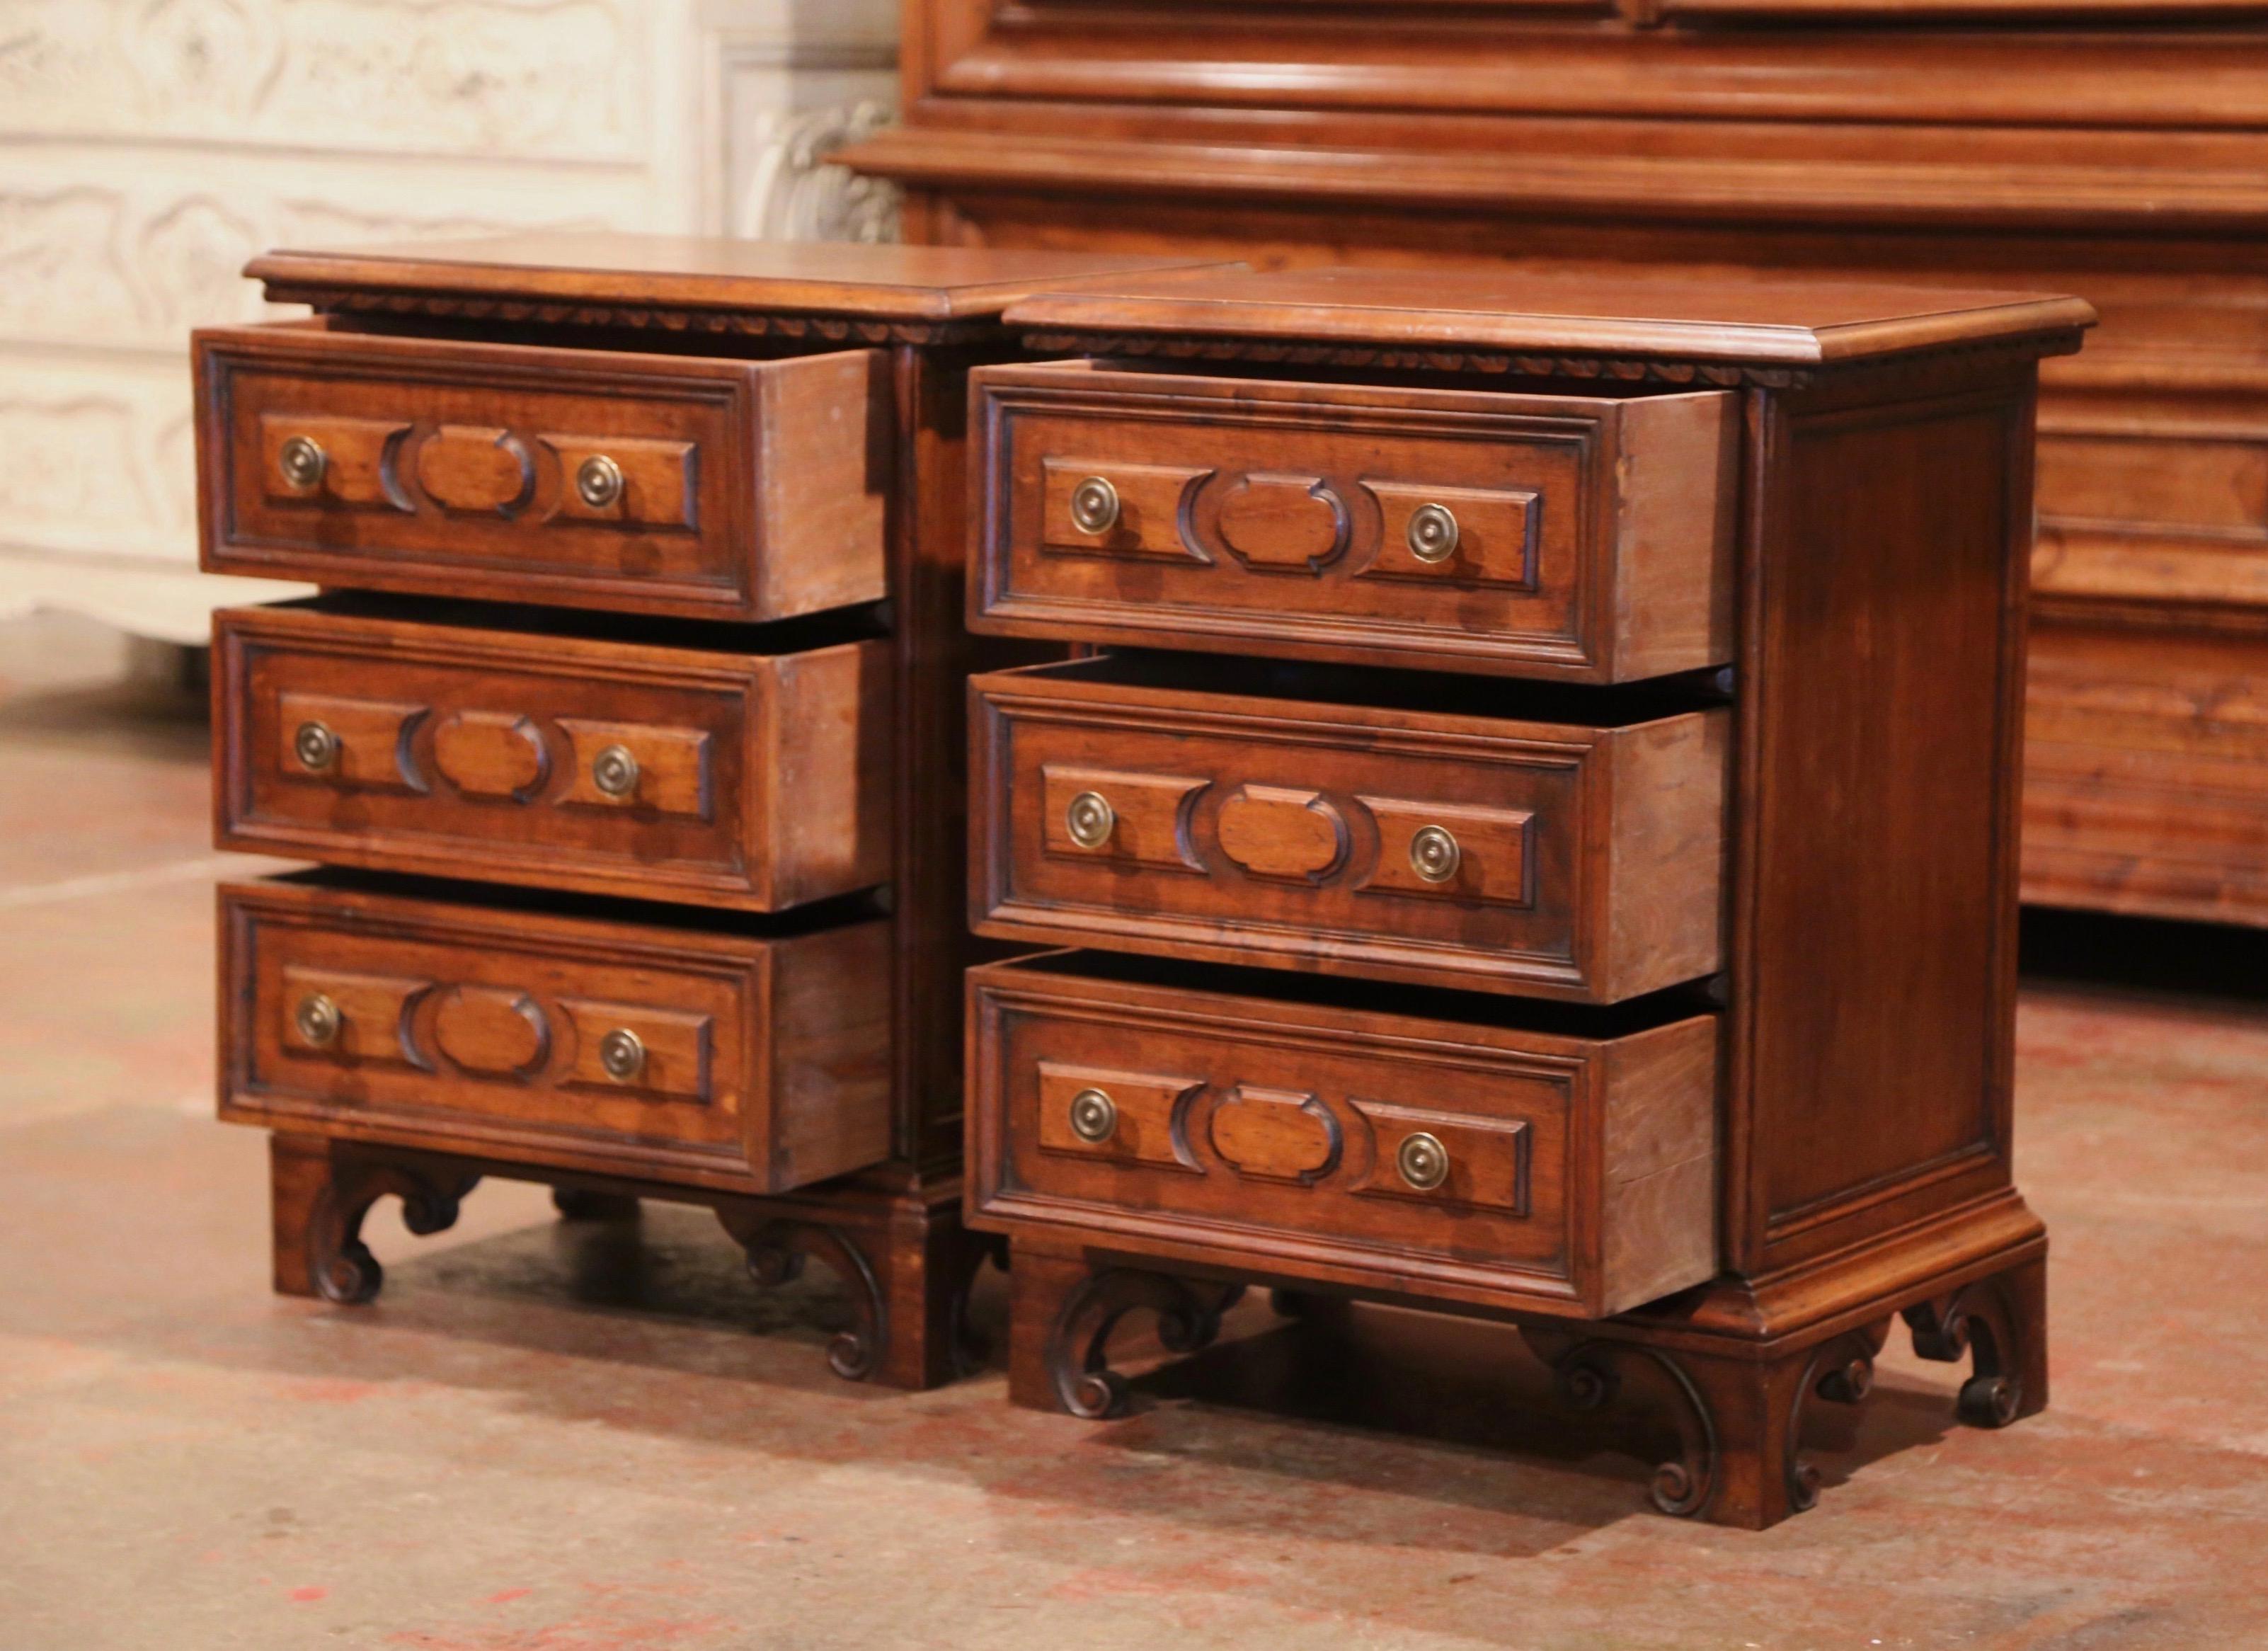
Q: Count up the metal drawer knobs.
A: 12